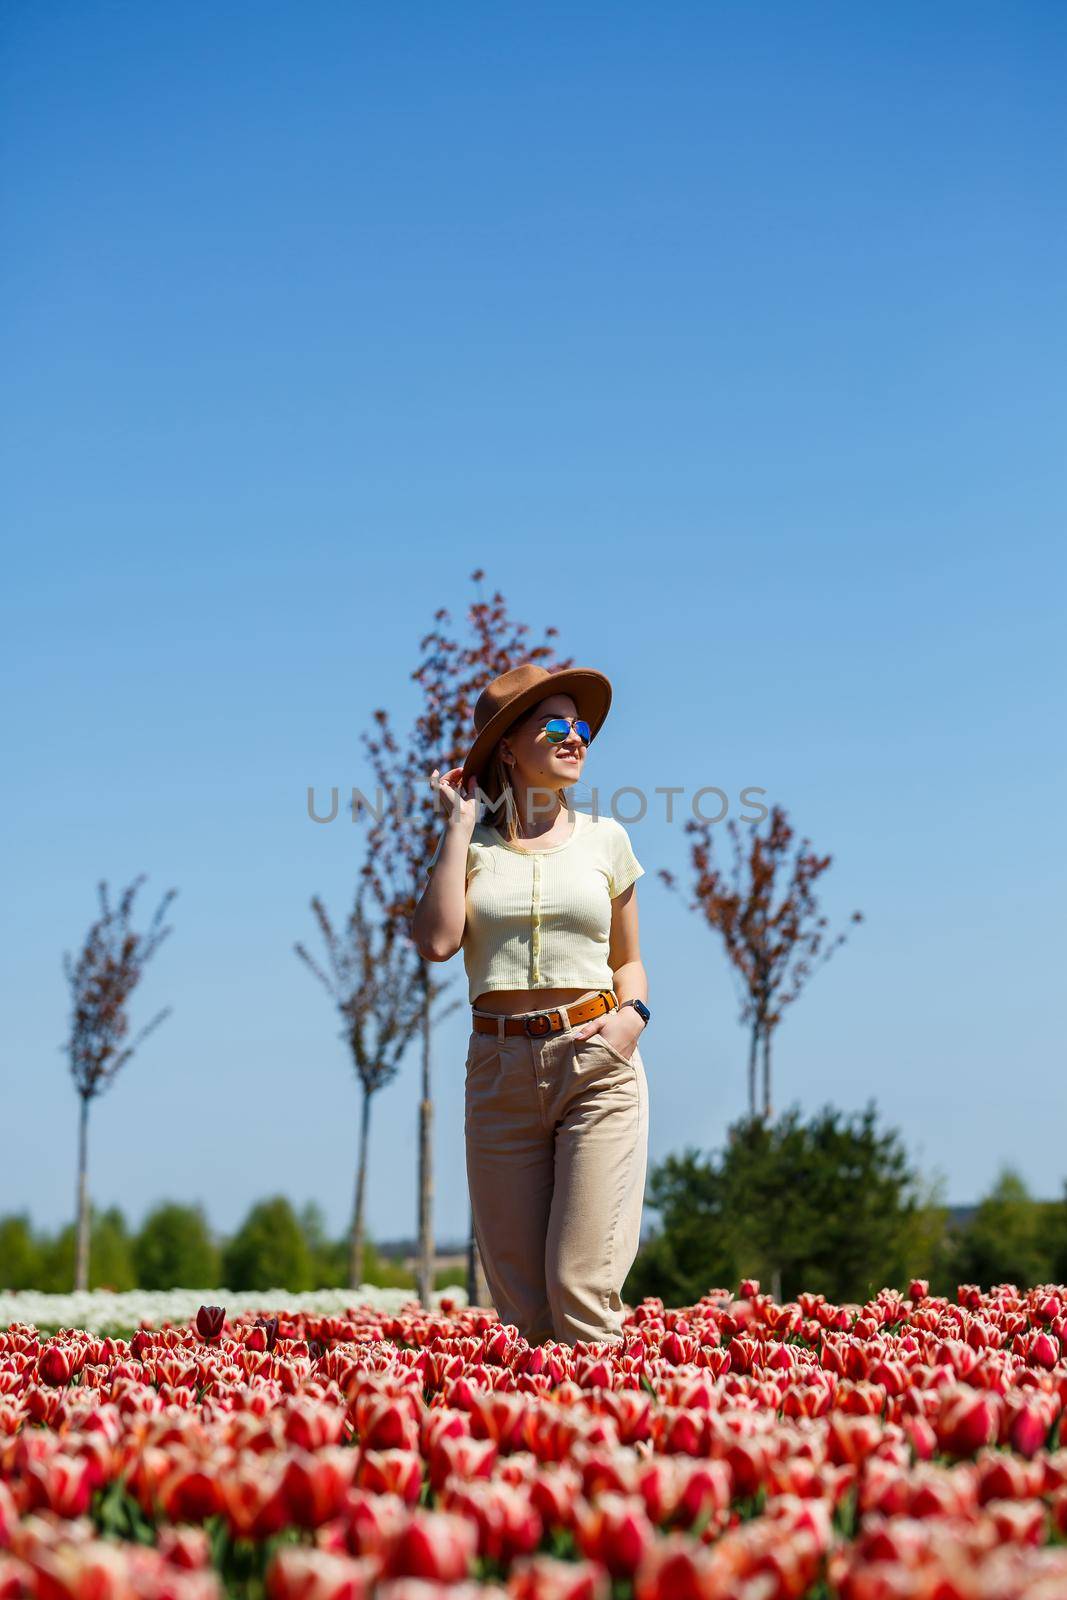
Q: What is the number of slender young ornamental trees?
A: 4